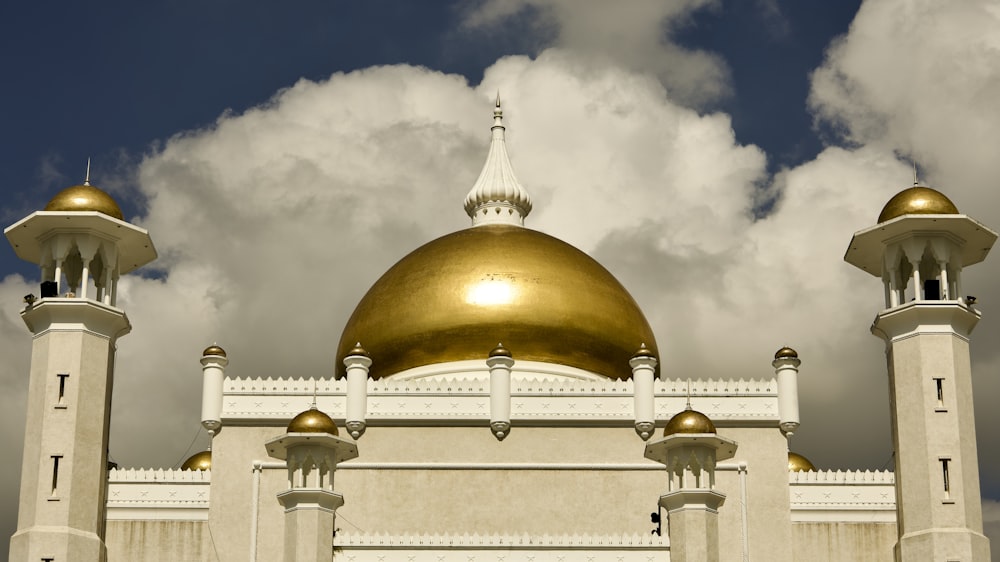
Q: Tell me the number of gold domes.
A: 12